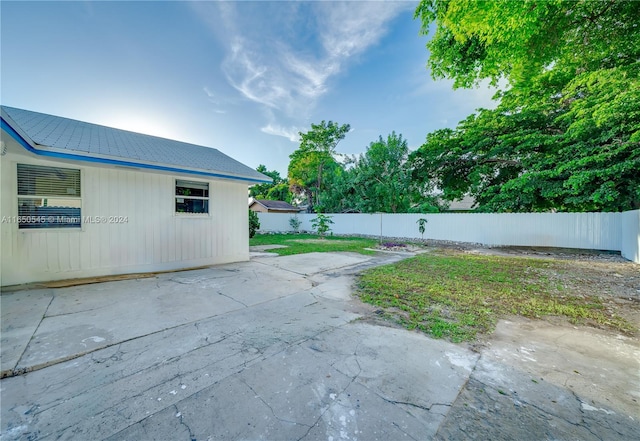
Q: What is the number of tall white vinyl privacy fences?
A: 1